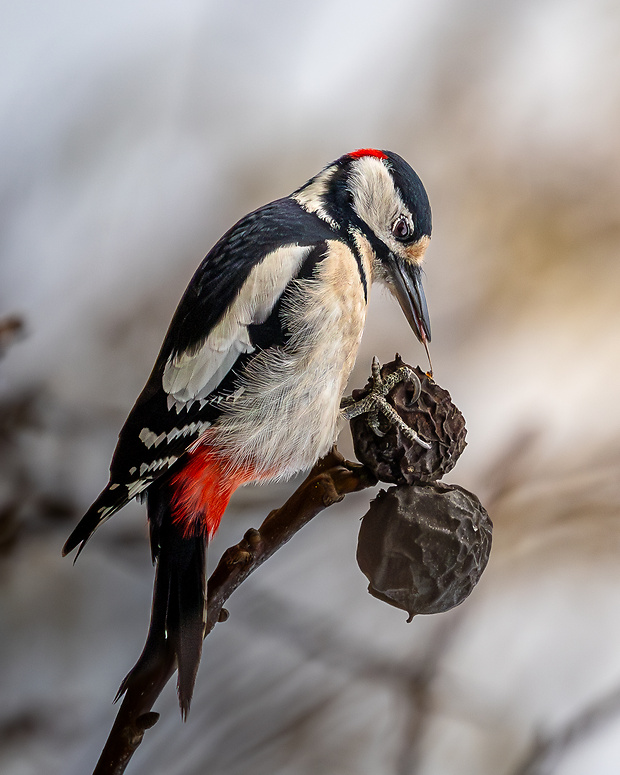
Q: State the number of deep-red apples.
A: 0